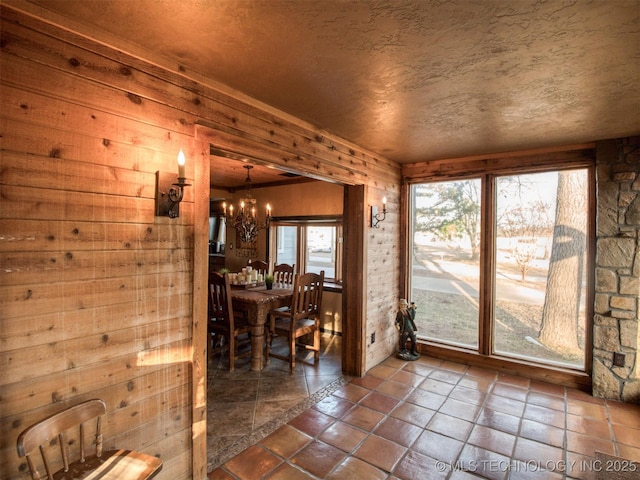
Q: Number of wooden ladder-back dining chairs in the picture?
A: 4